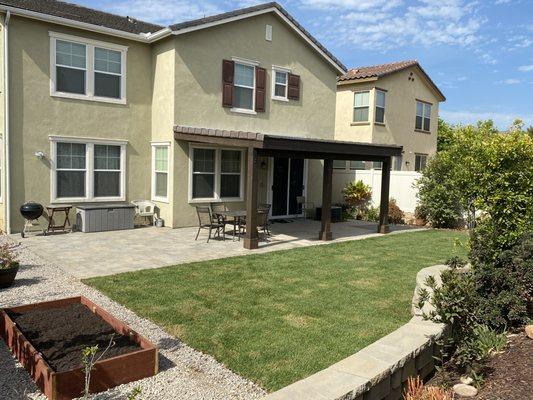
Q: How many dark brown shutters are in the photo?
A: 3